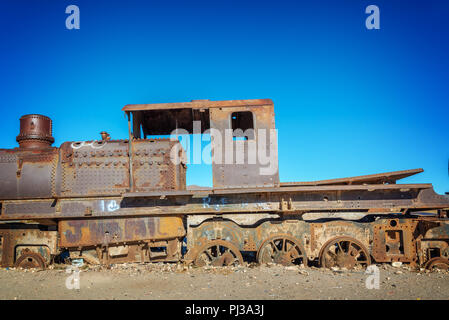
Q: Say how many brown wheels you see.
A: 5